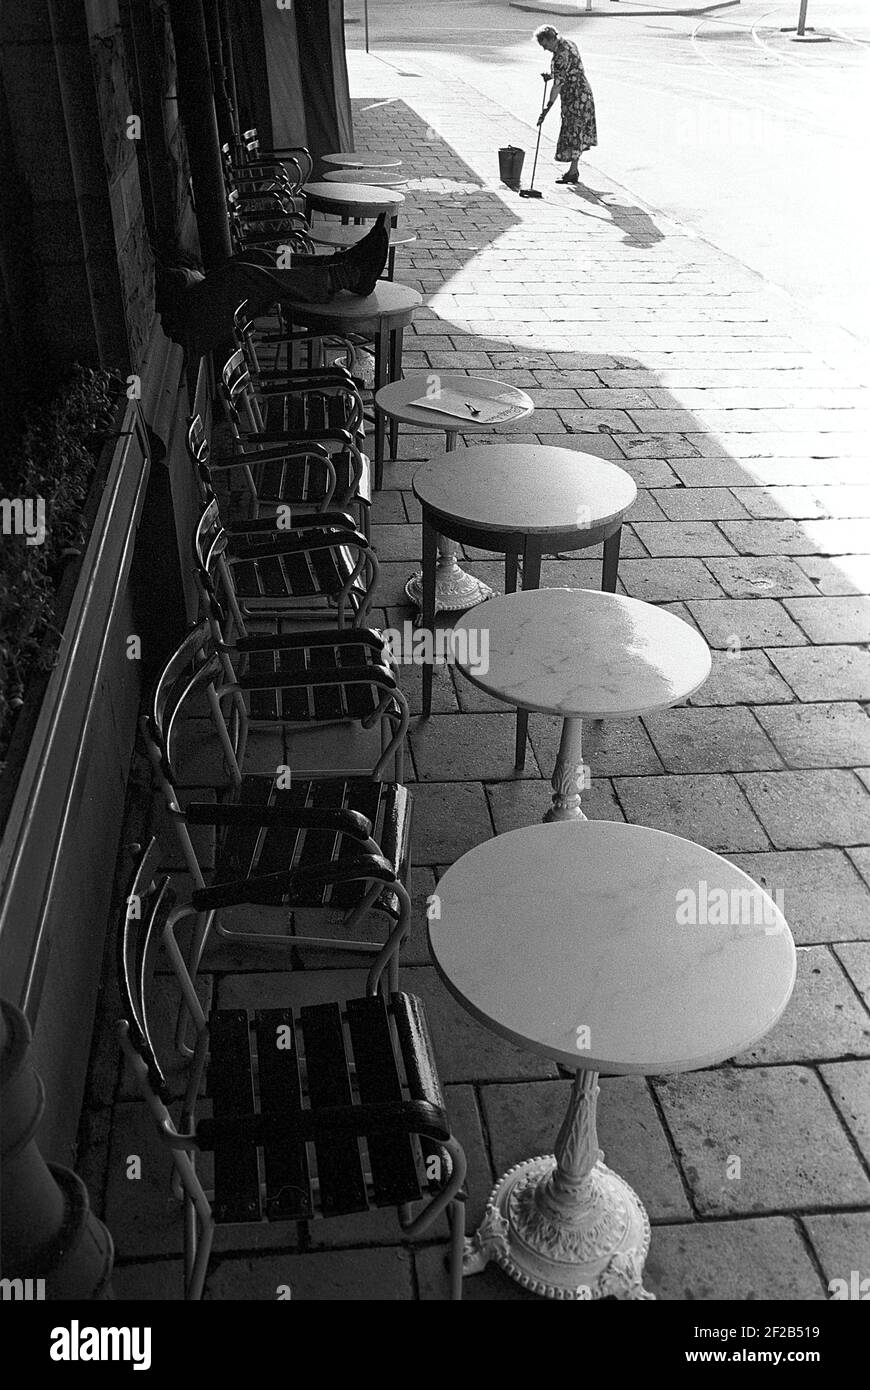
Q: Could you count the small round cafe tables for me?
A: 9